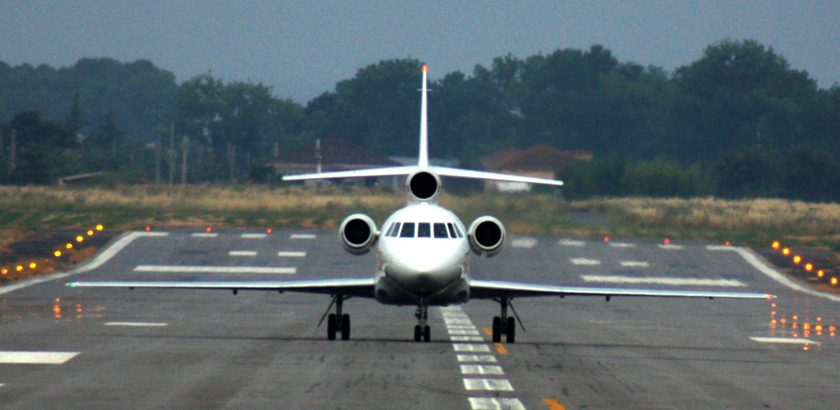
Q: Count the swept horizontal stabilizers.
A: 2